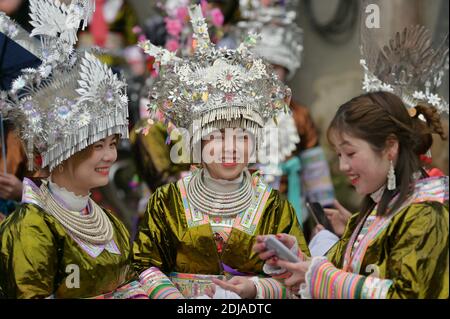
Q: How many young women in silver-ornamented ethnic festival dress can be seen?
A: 3